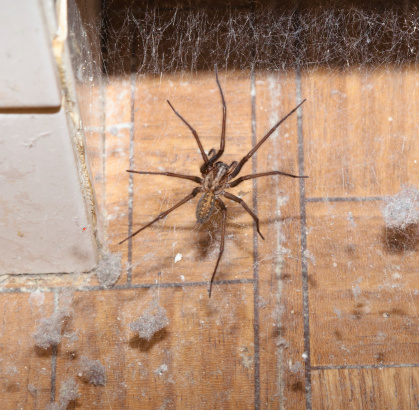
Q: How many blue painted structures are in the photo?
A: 0